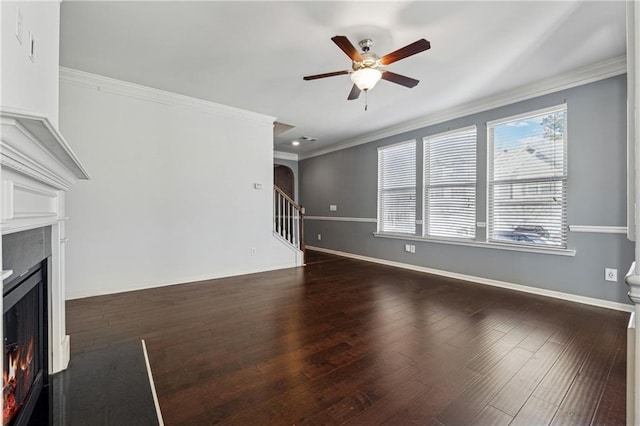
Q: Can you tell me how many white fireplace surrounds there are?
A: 1